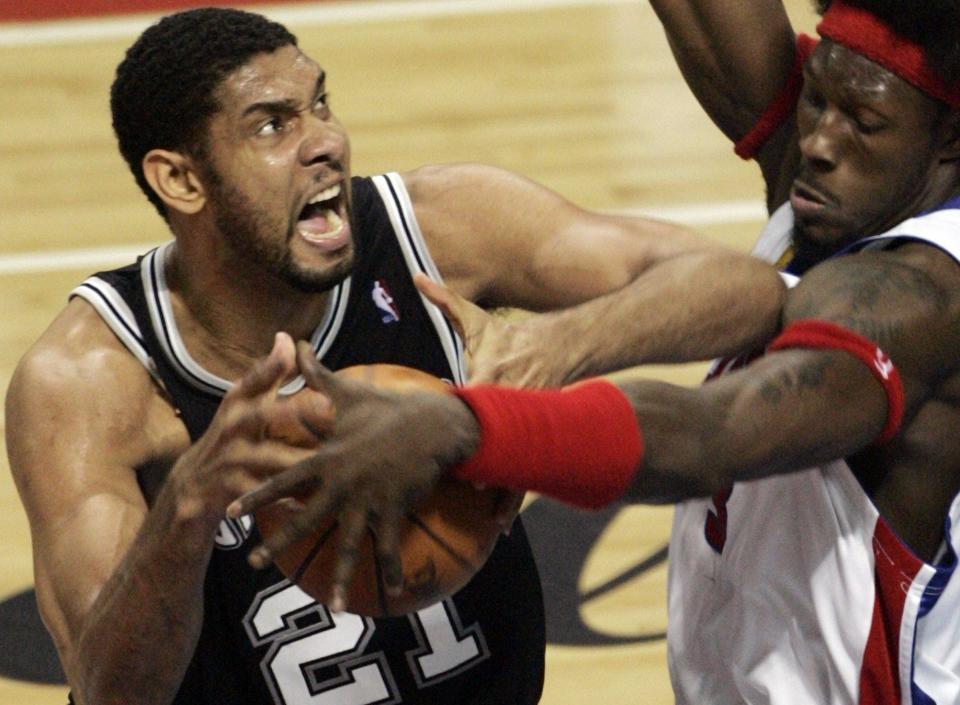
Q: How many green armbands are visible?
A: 0